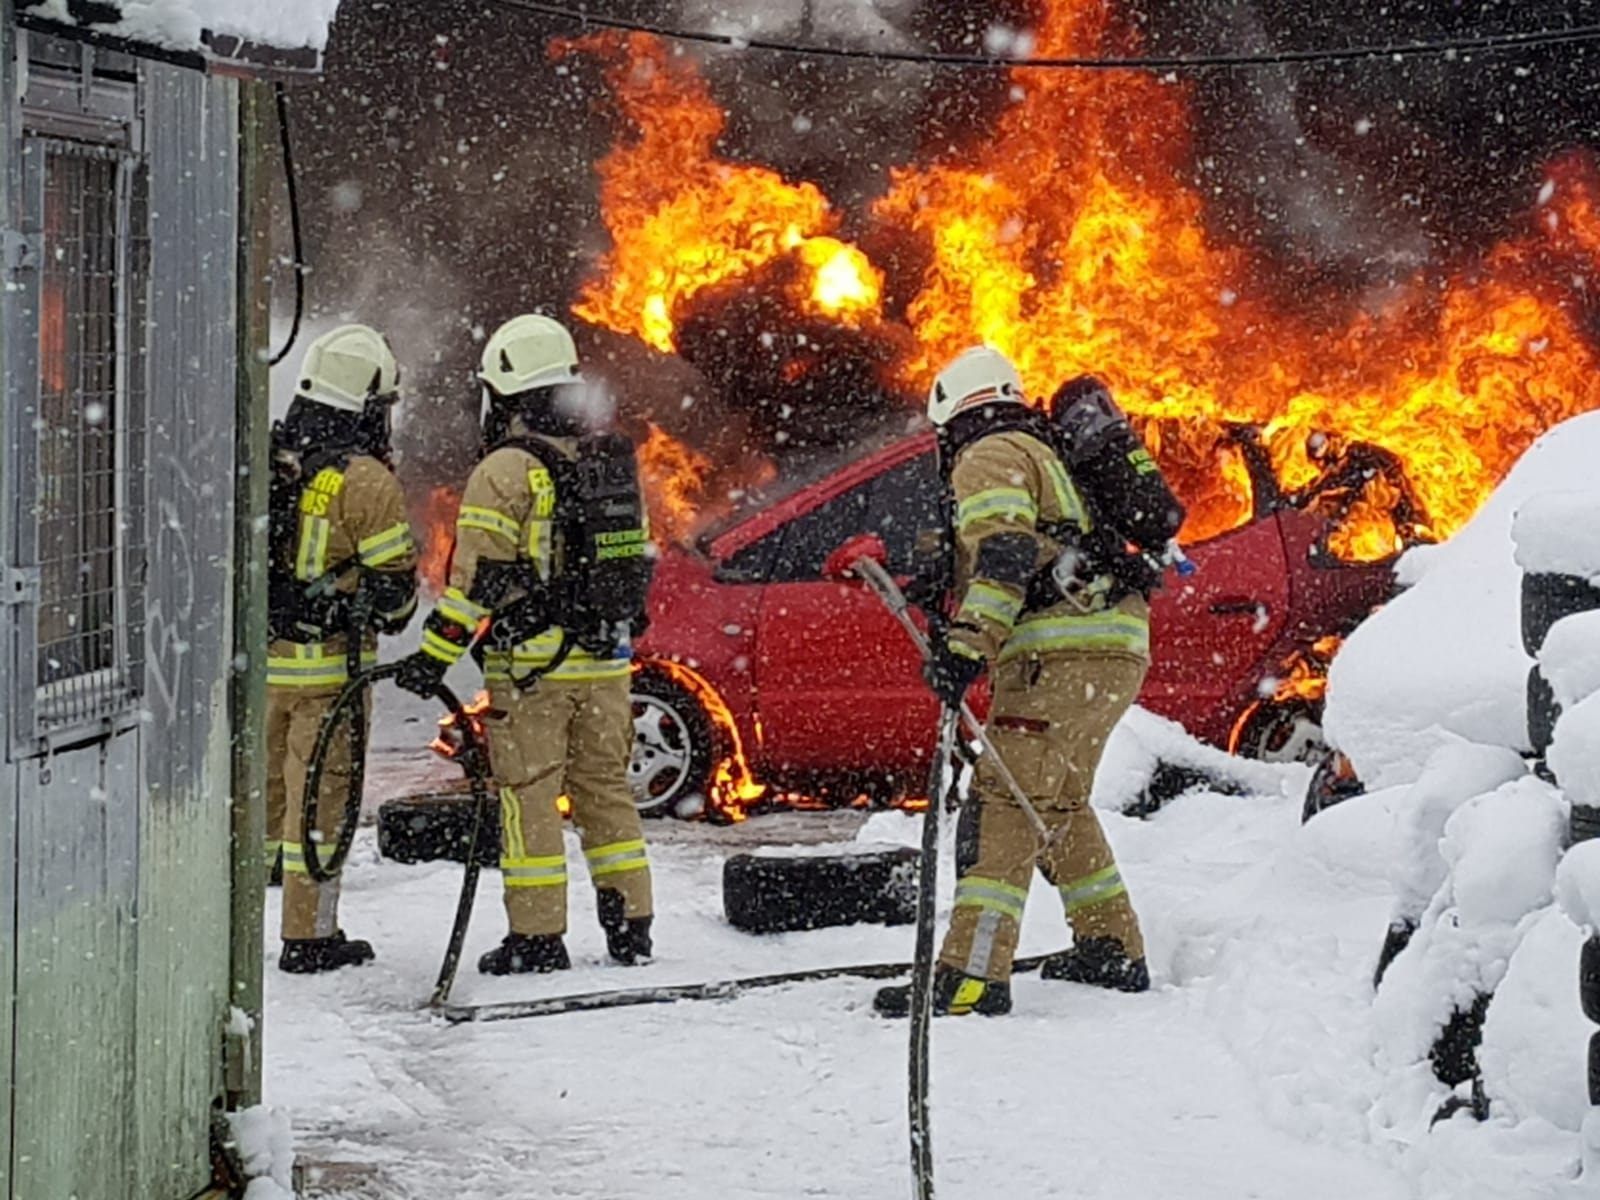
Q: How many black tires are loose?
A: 2